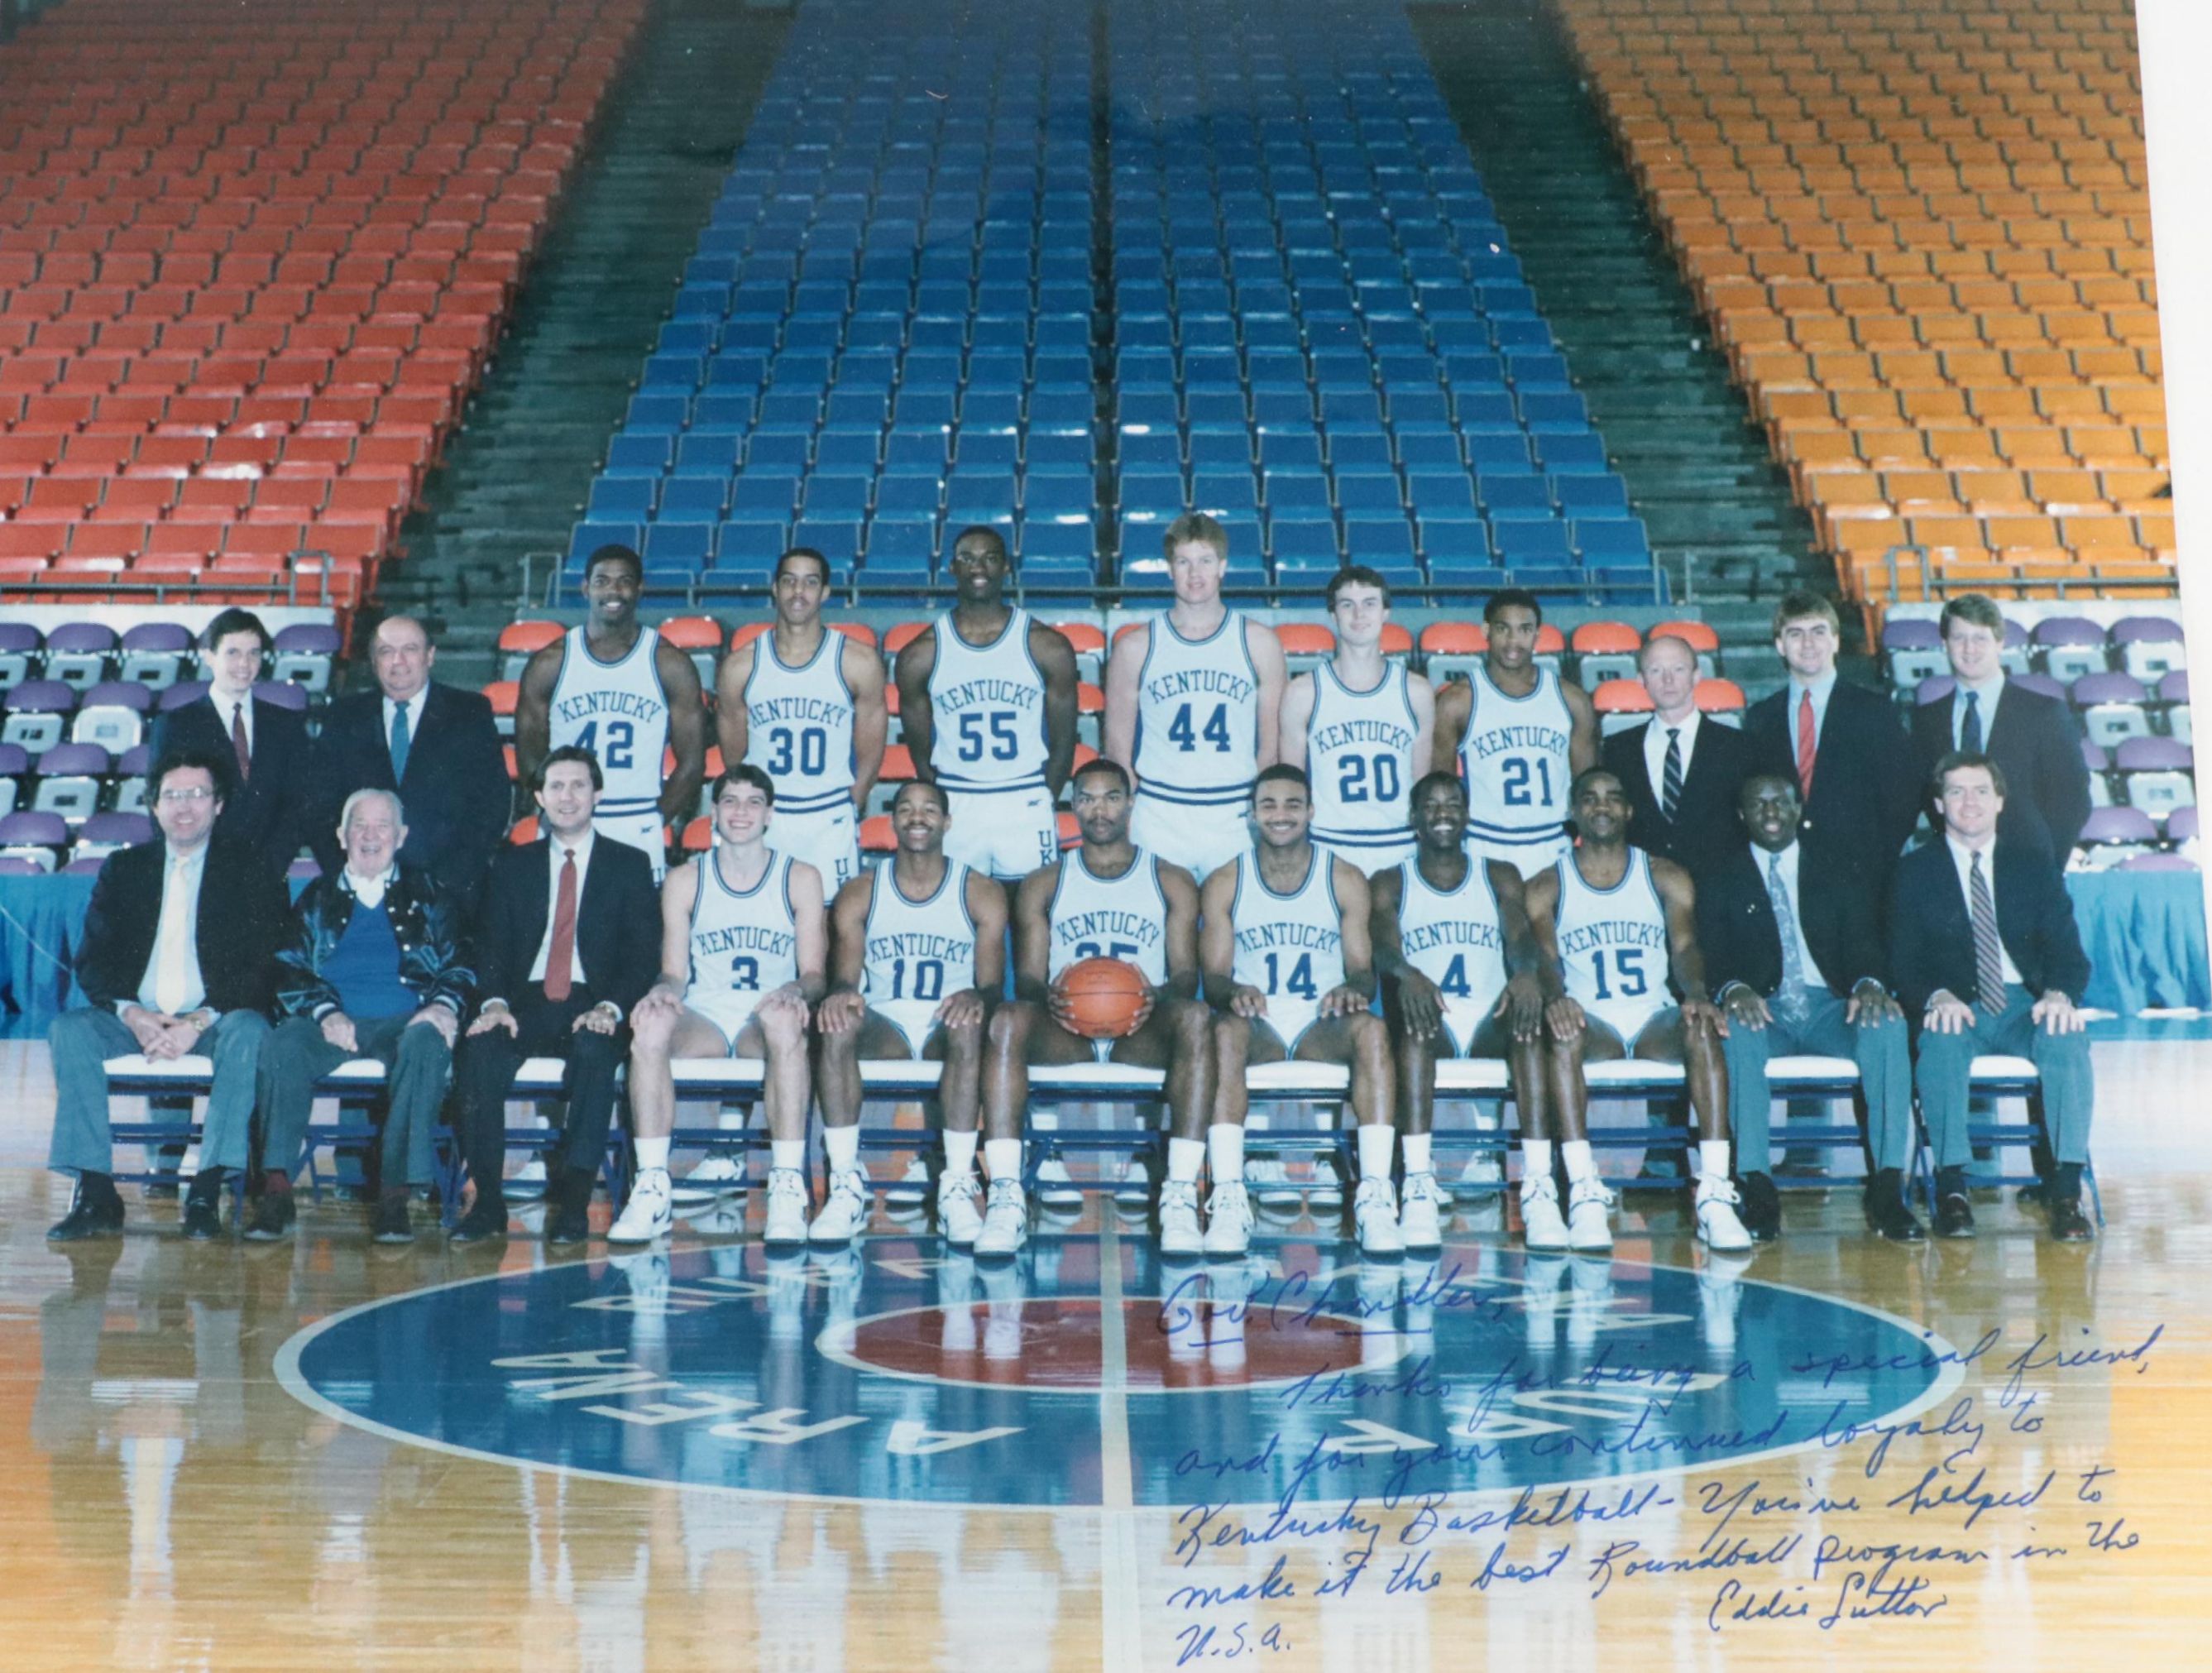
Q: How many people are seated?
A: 11